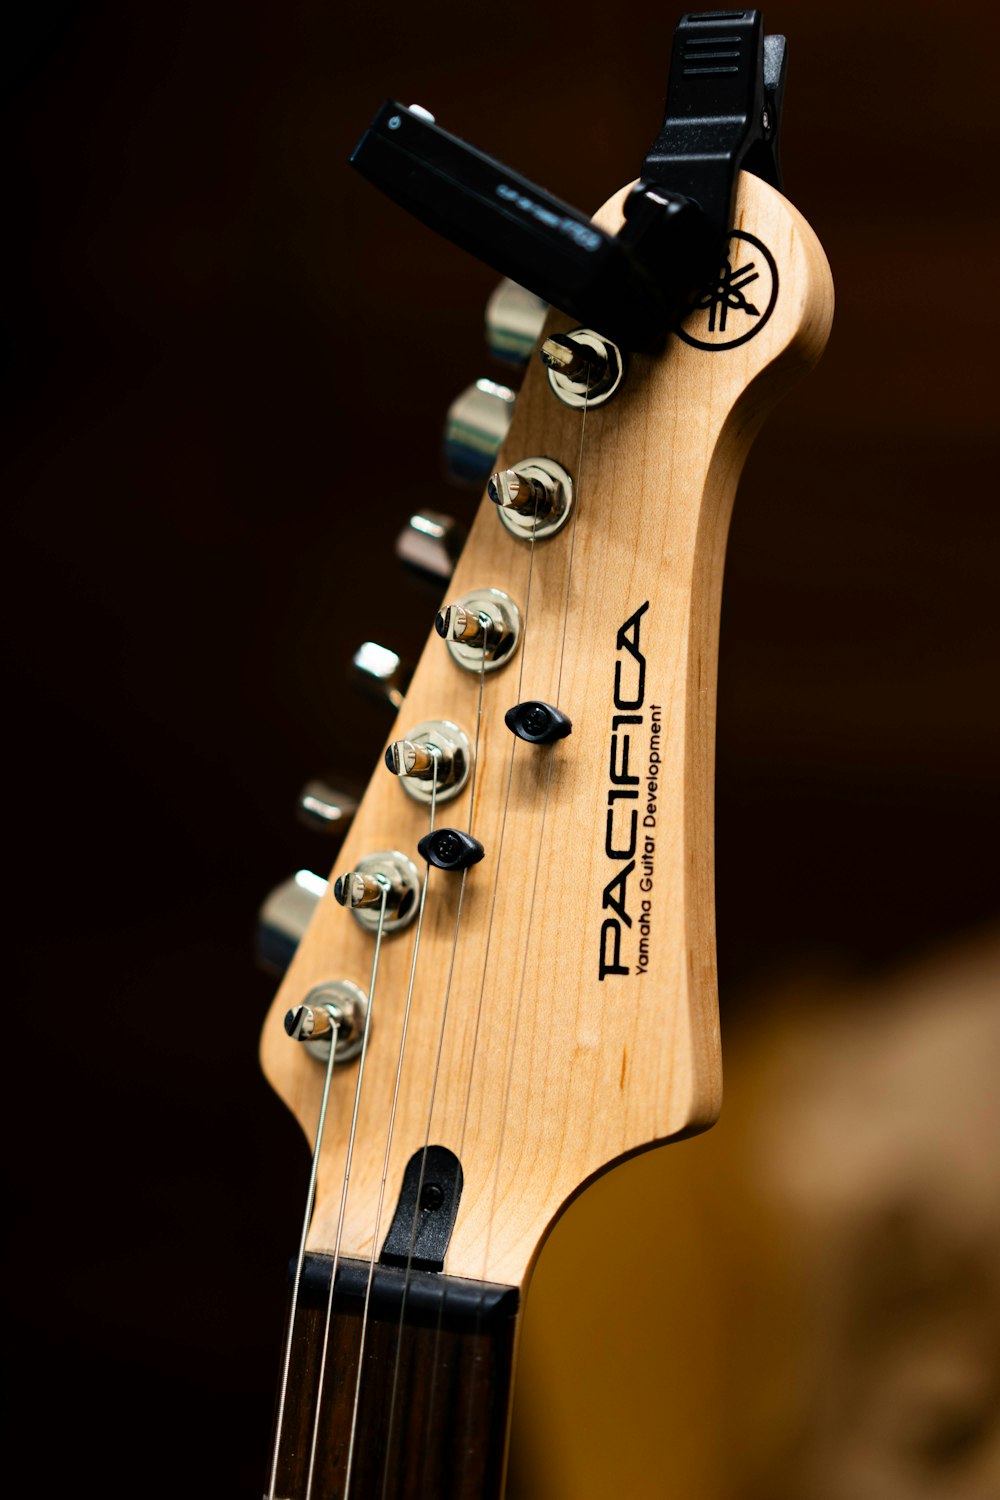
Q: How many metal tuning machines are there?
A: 6